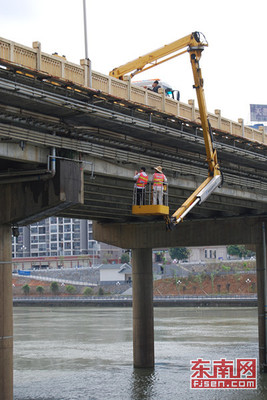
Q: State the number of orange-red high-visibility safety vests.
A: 2